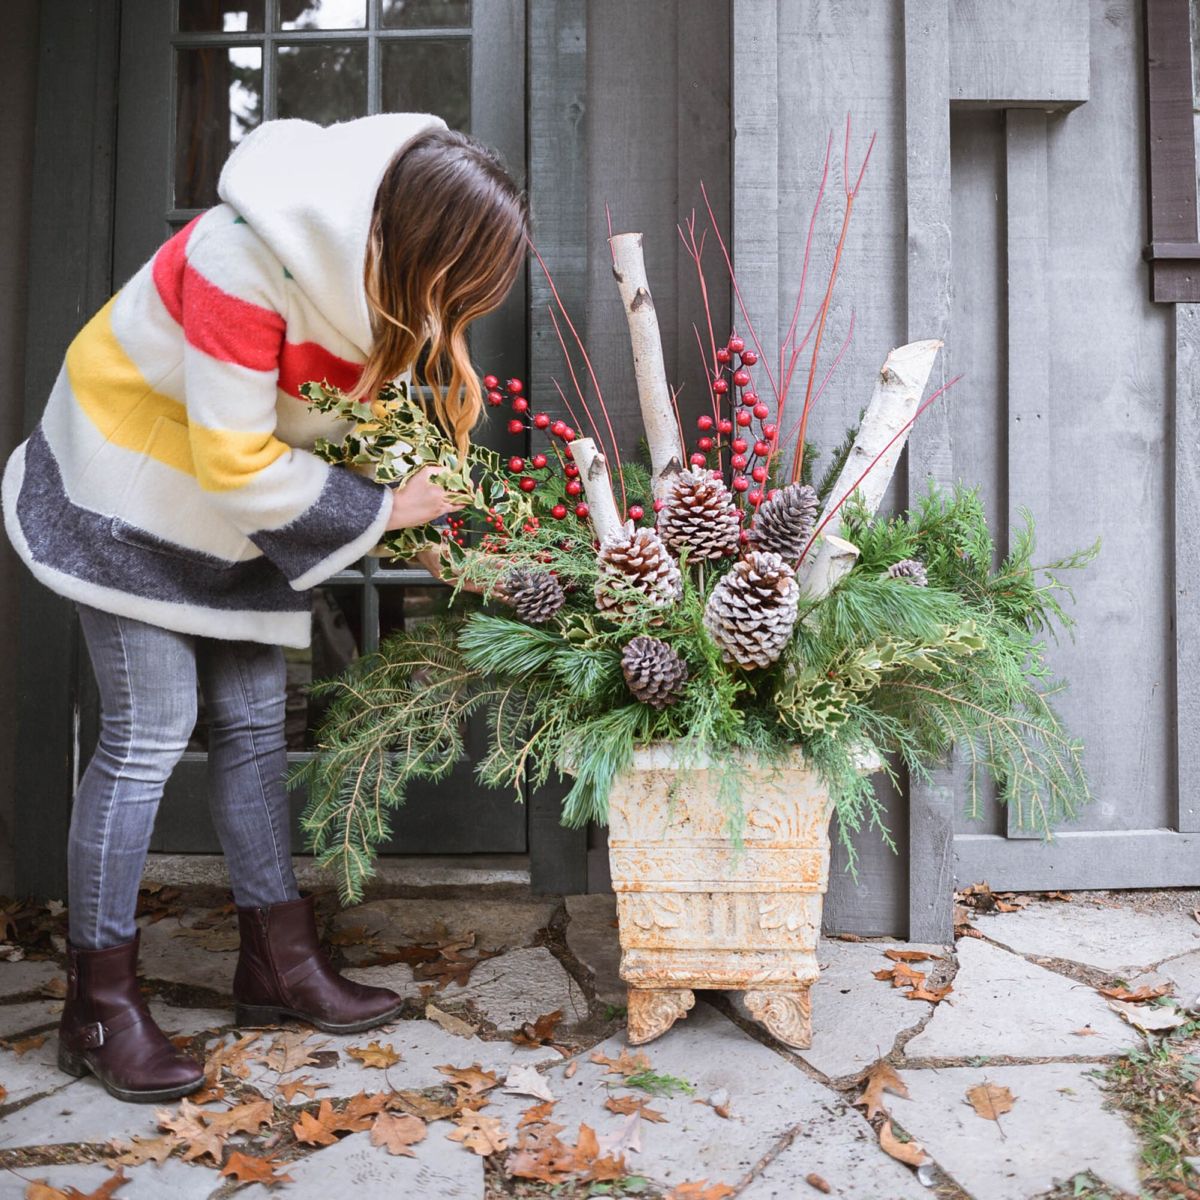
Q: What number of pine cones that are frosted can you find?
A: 3